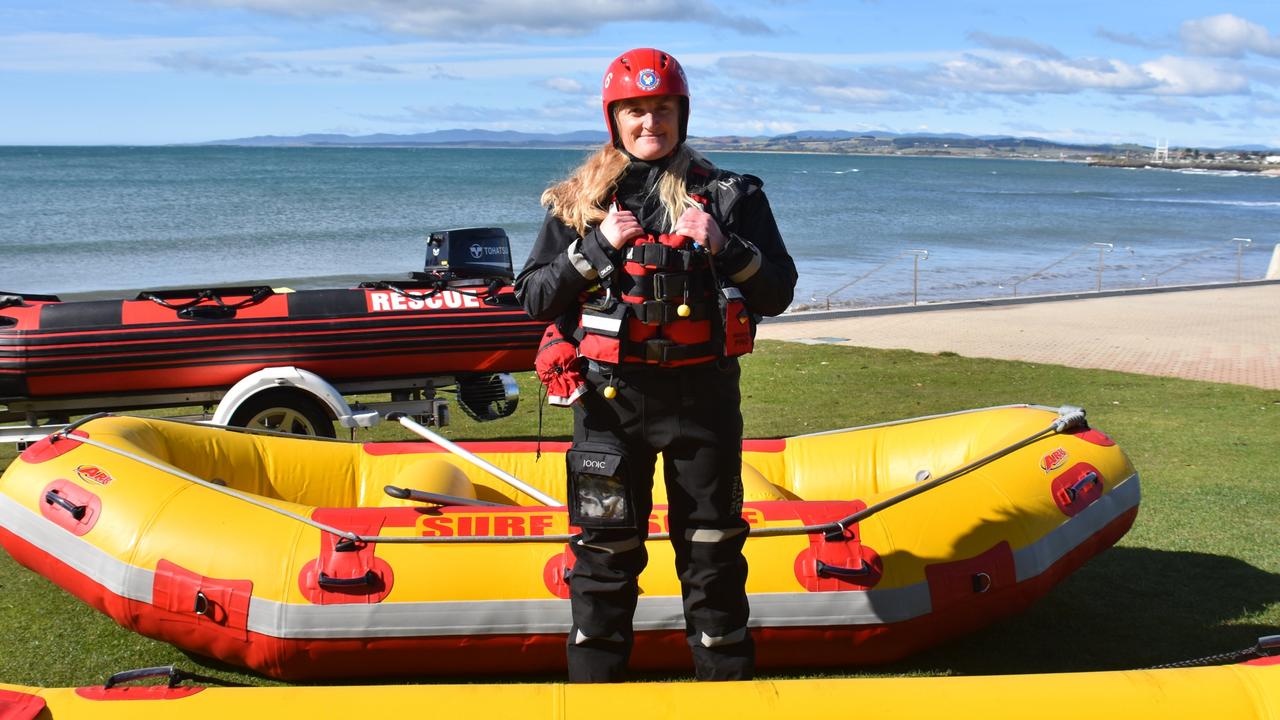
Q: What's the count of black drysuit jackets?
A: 1